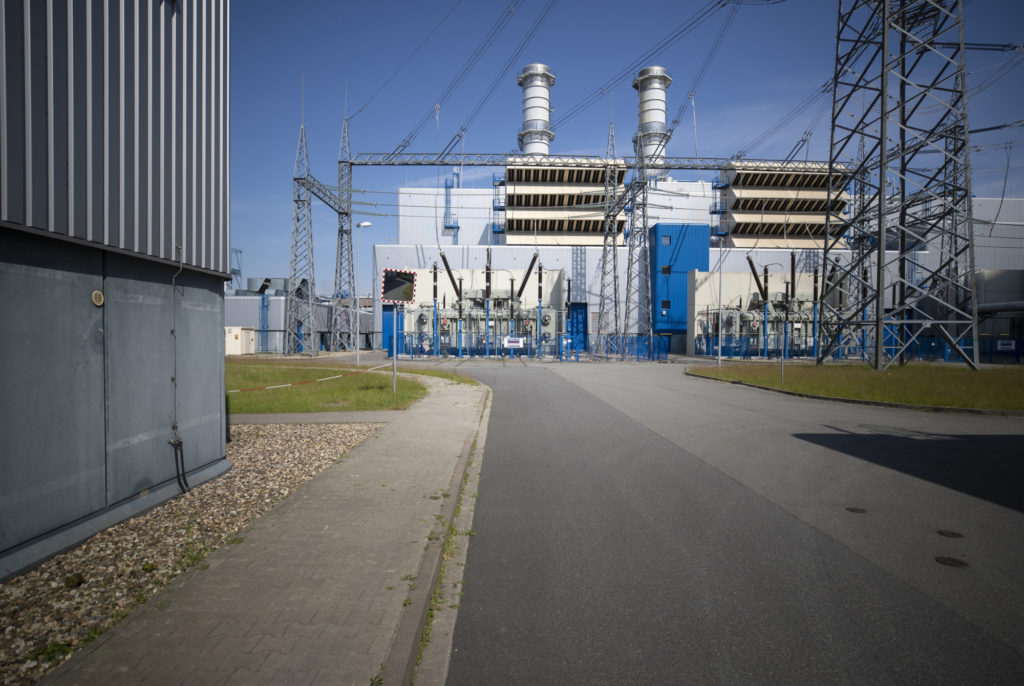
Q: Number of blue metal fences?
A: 2